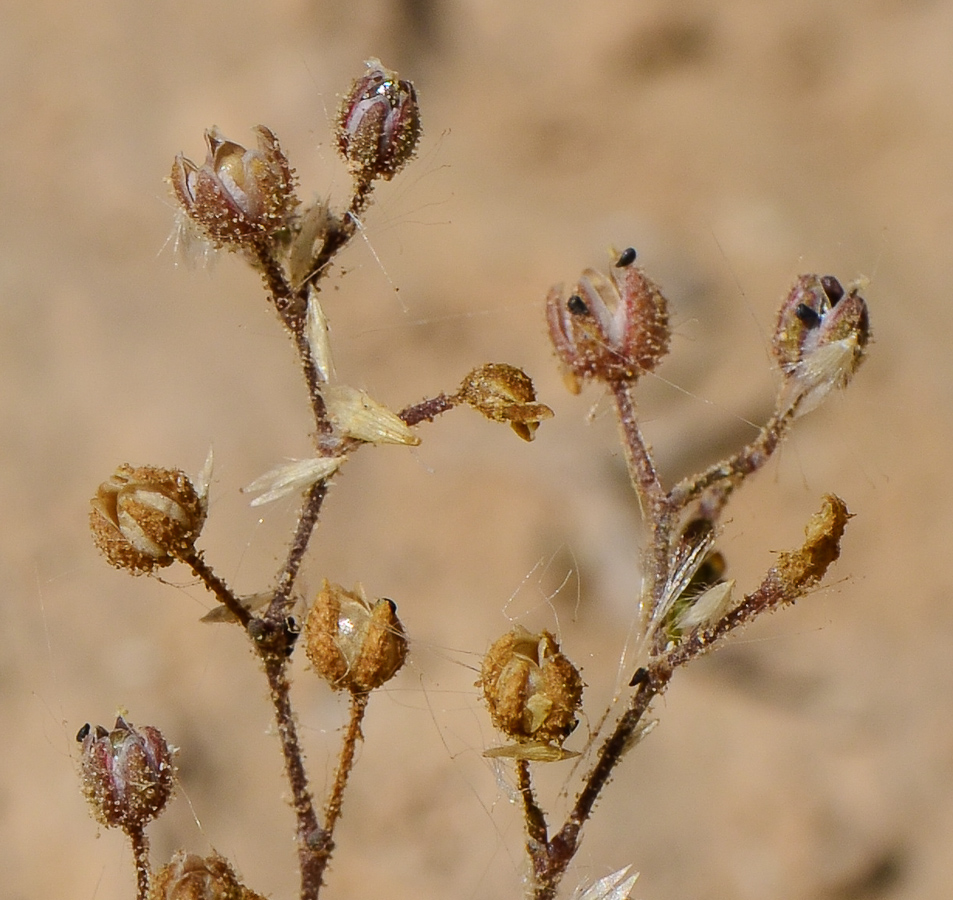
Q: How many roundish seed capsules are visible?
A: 10